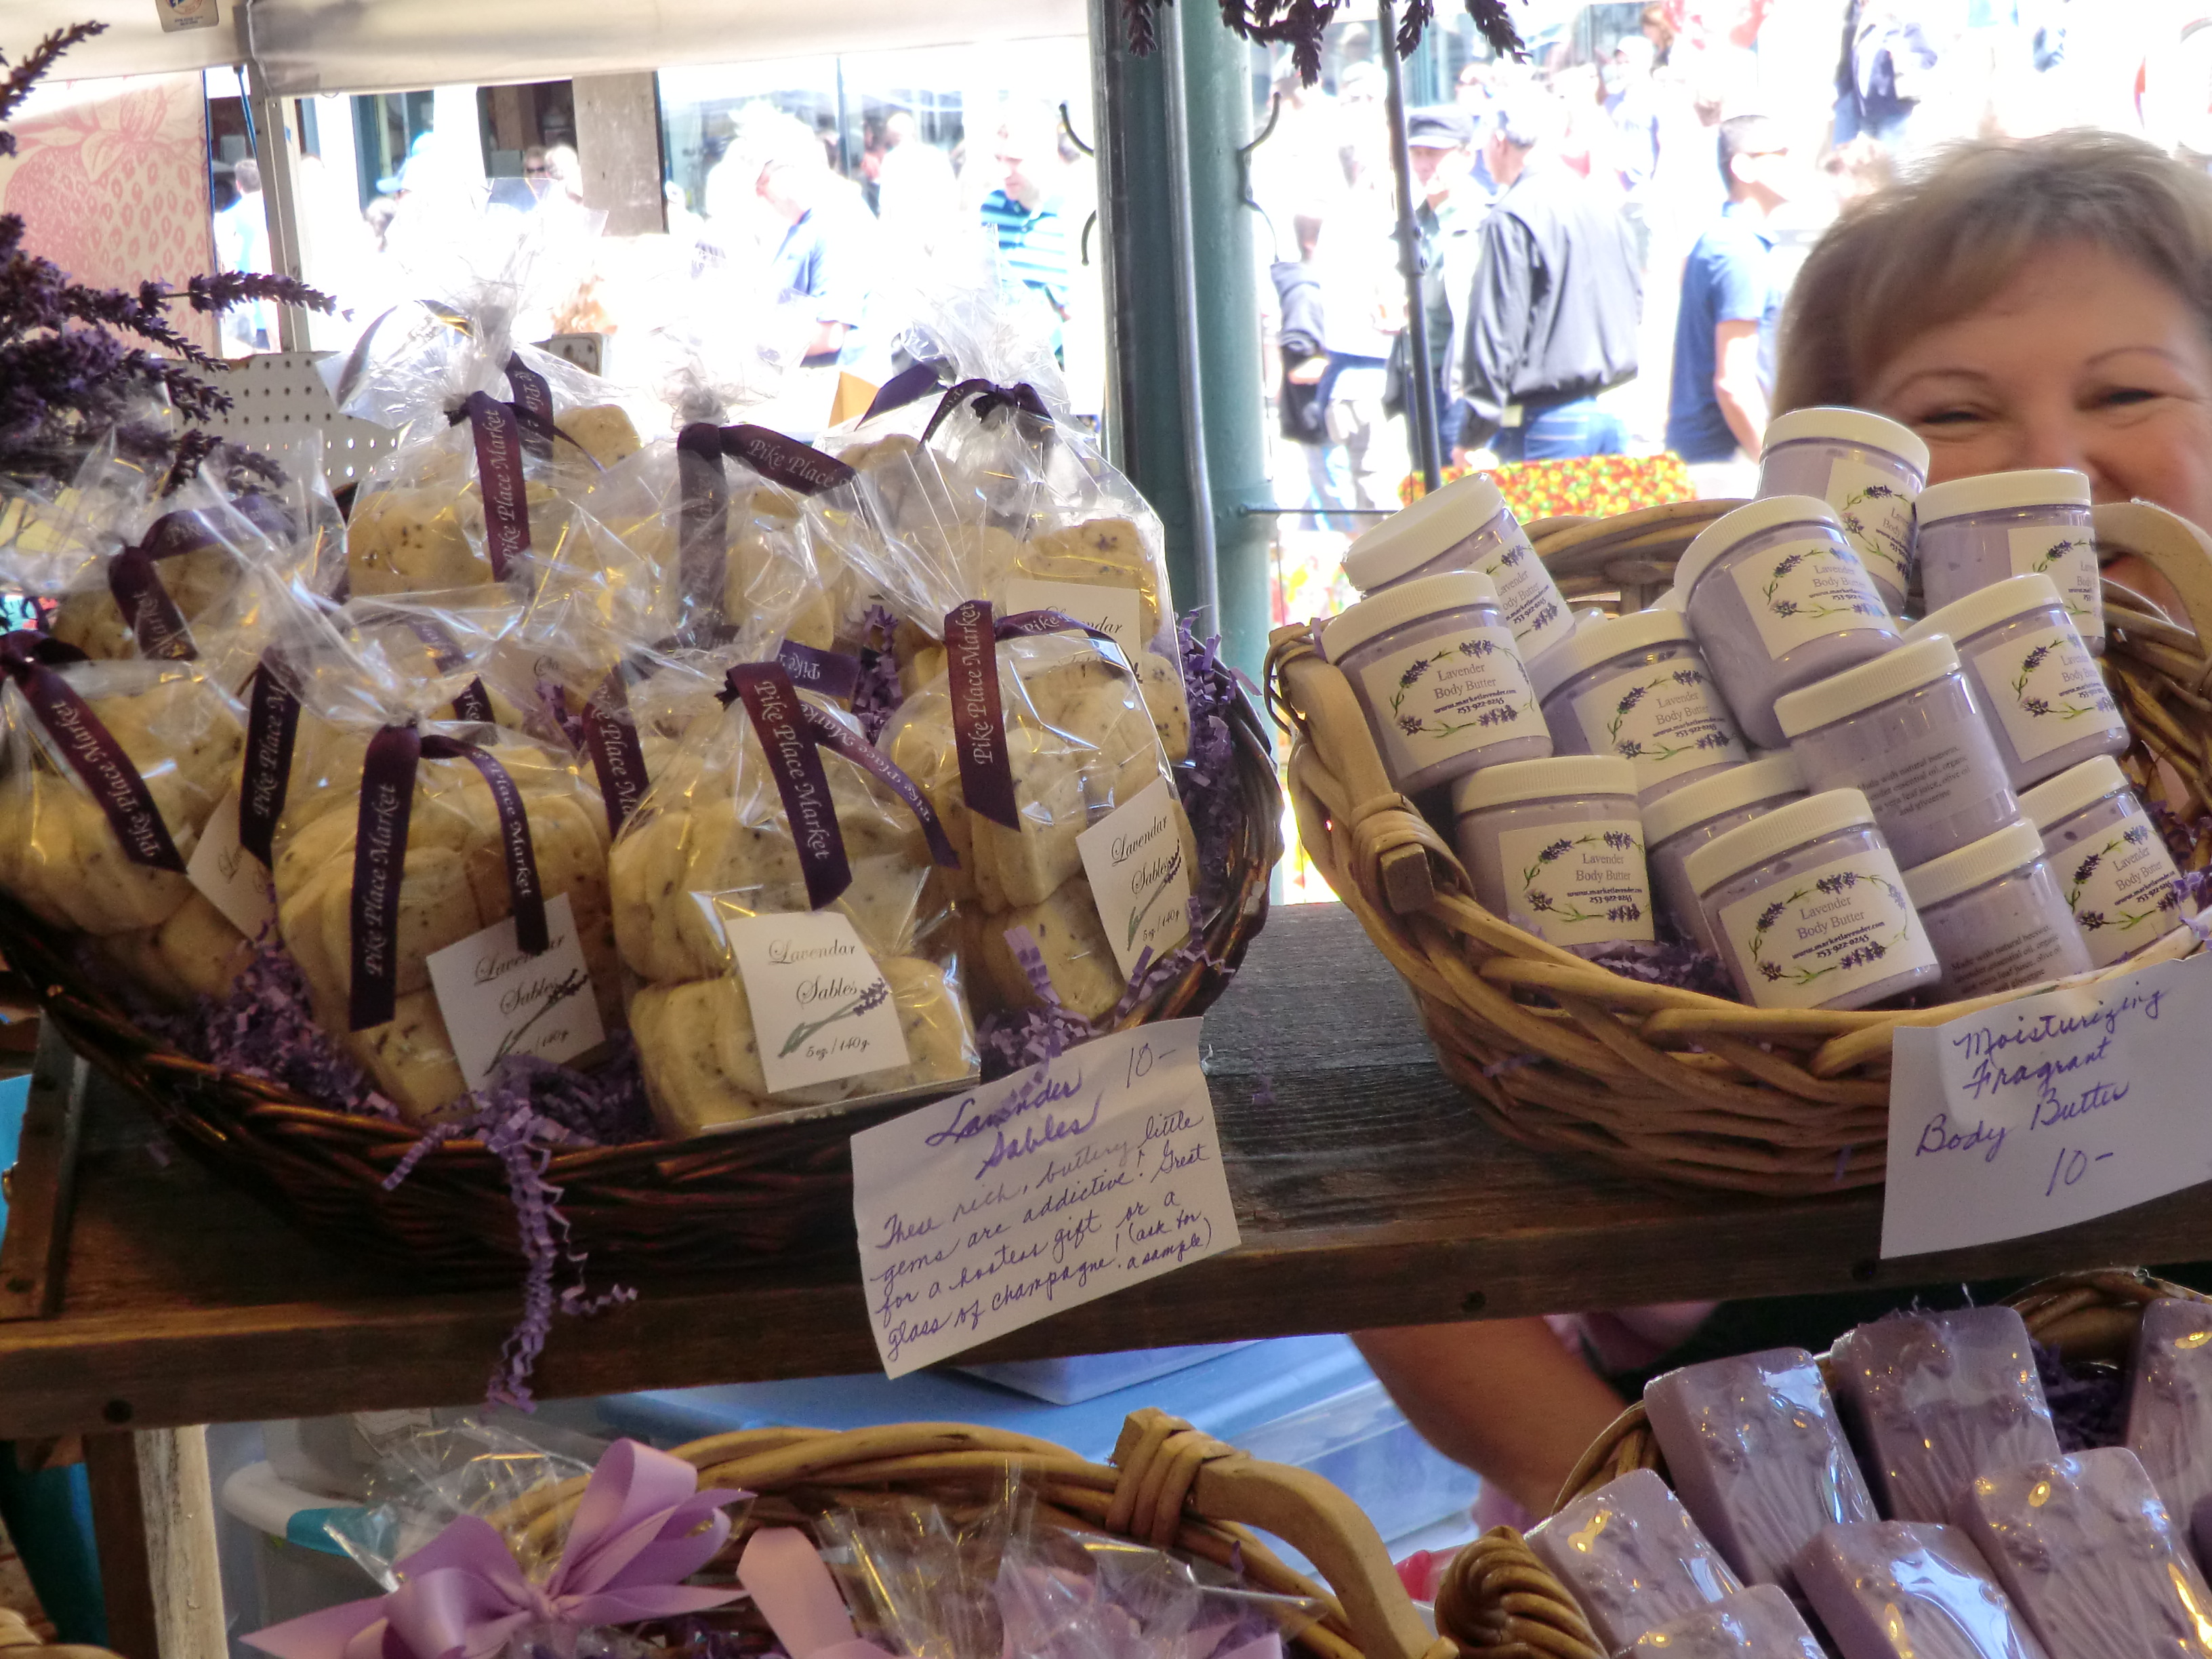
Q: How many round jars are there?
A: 13